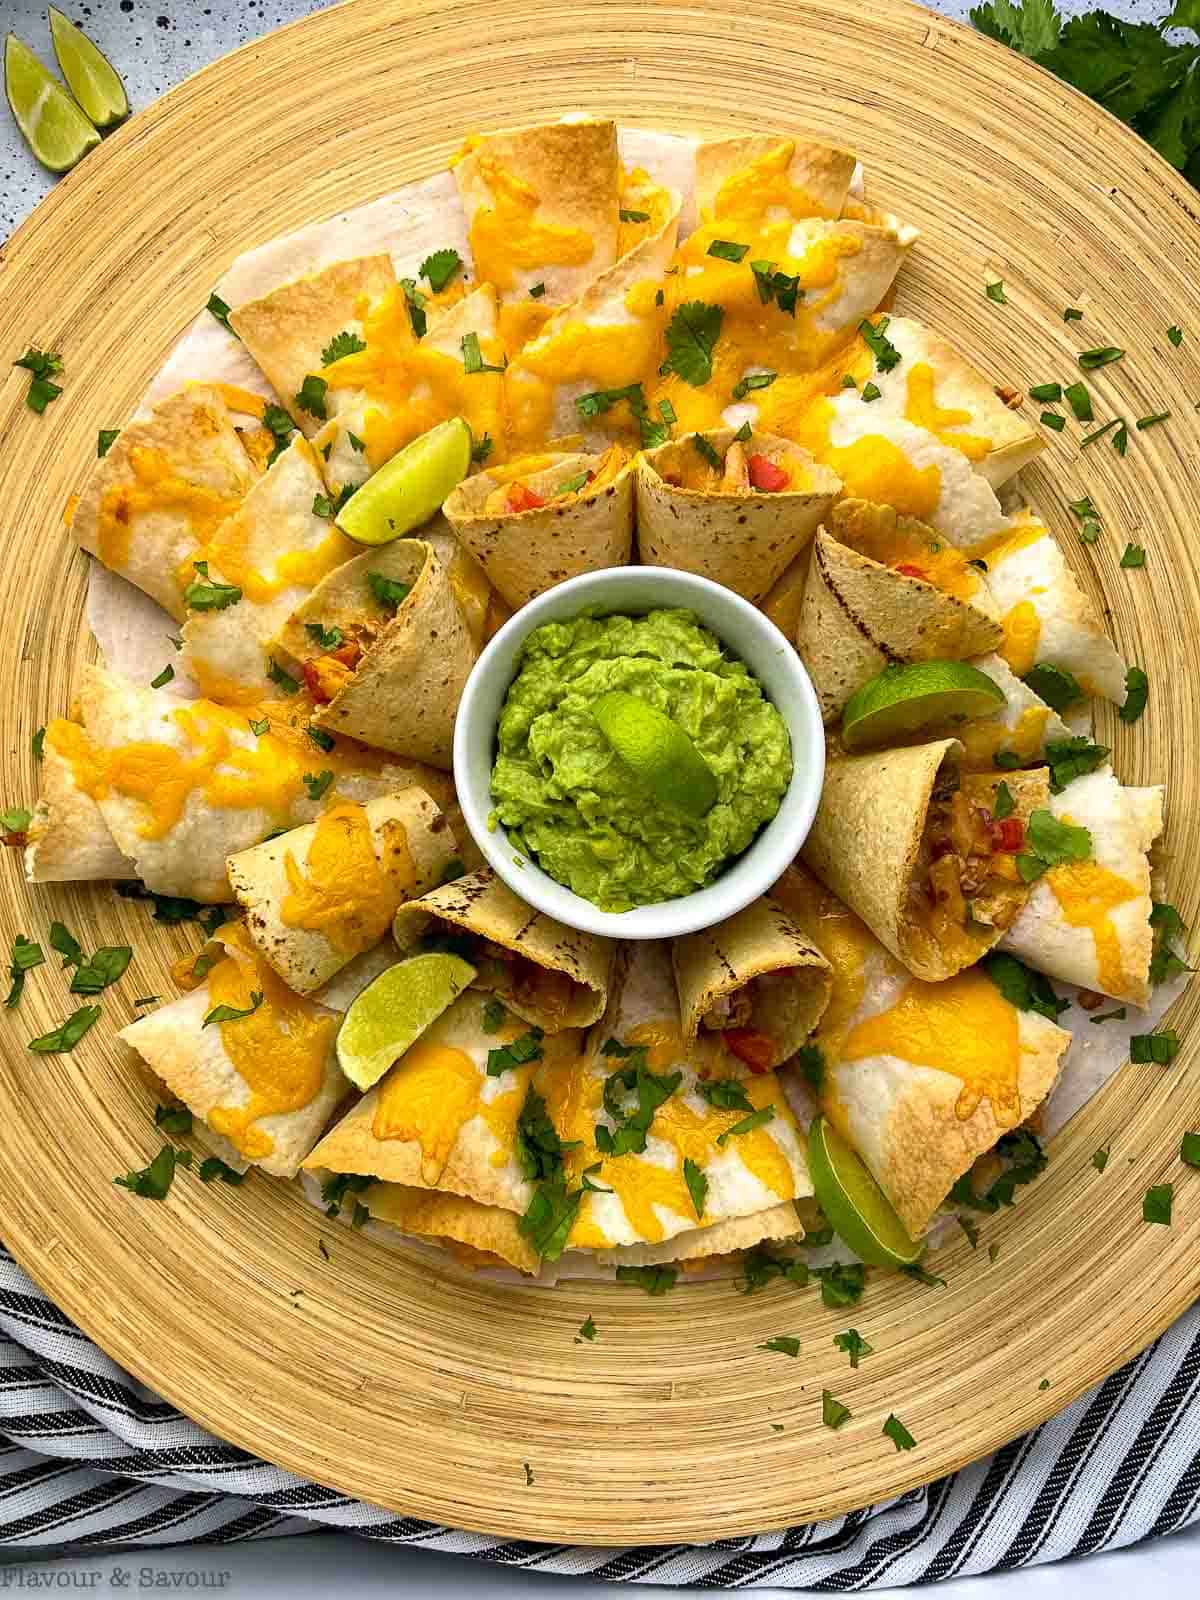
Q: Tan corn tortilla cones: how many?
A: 8